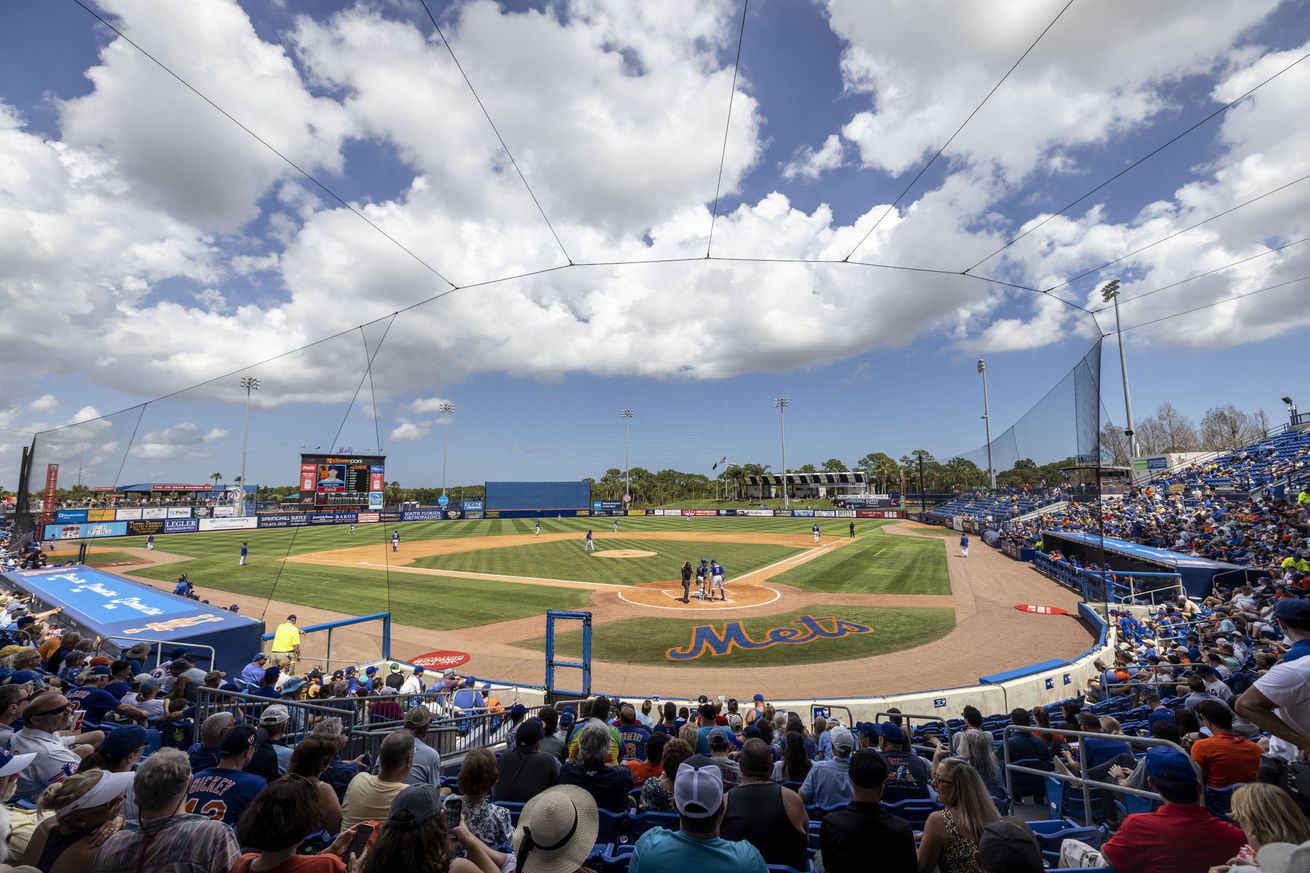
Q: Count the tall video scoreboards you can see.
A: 1